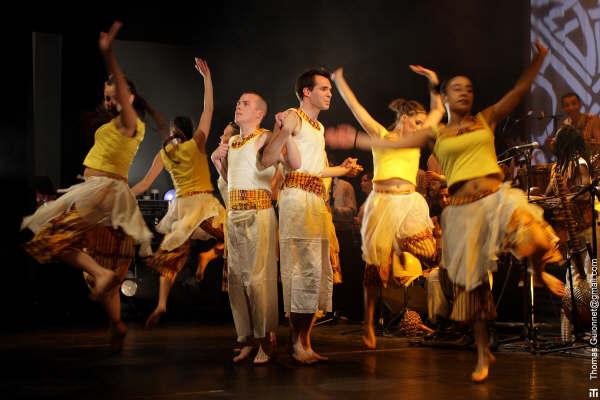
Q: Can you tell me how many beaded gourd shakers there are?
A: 1